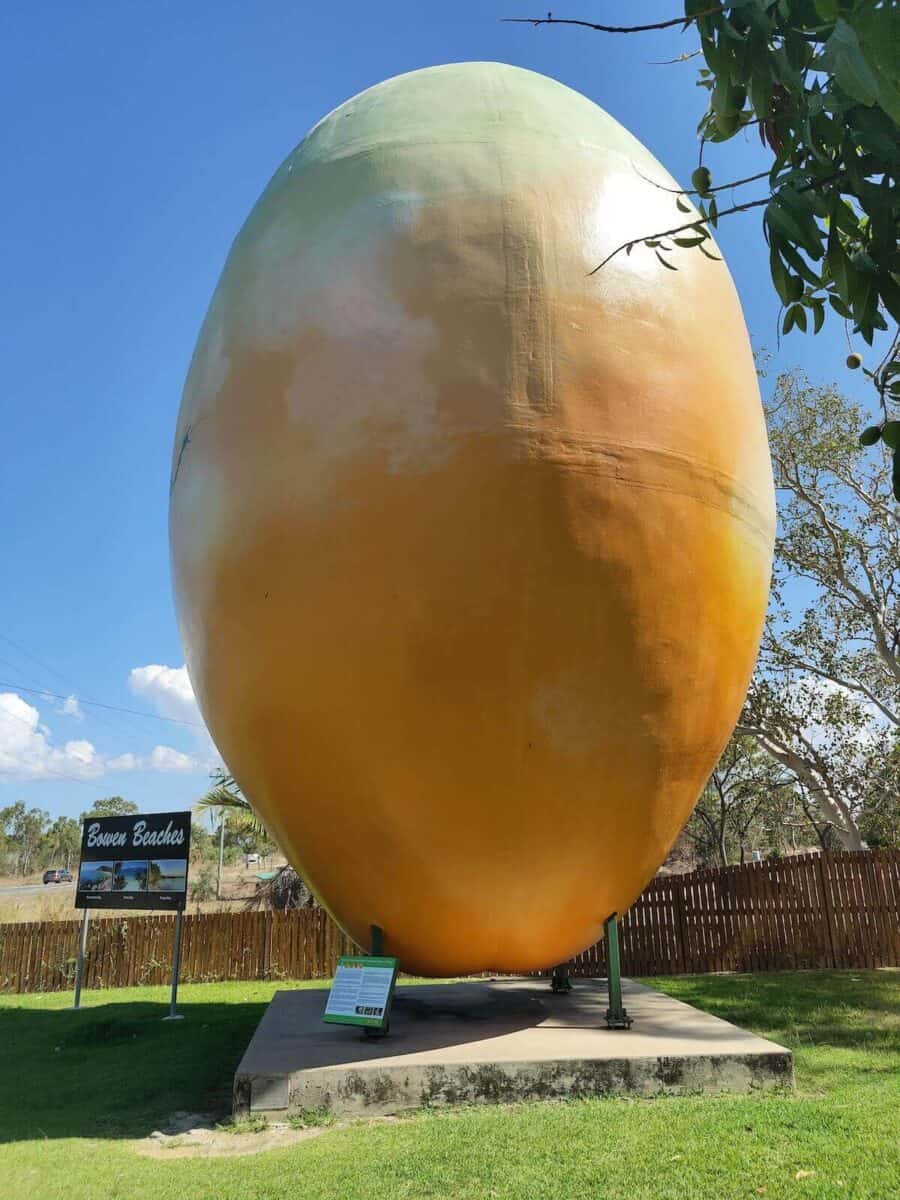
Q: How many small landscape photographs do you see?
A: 3